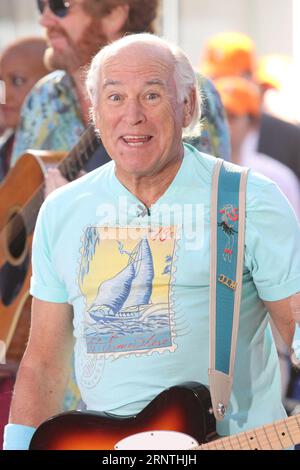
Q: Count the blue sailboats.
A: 1